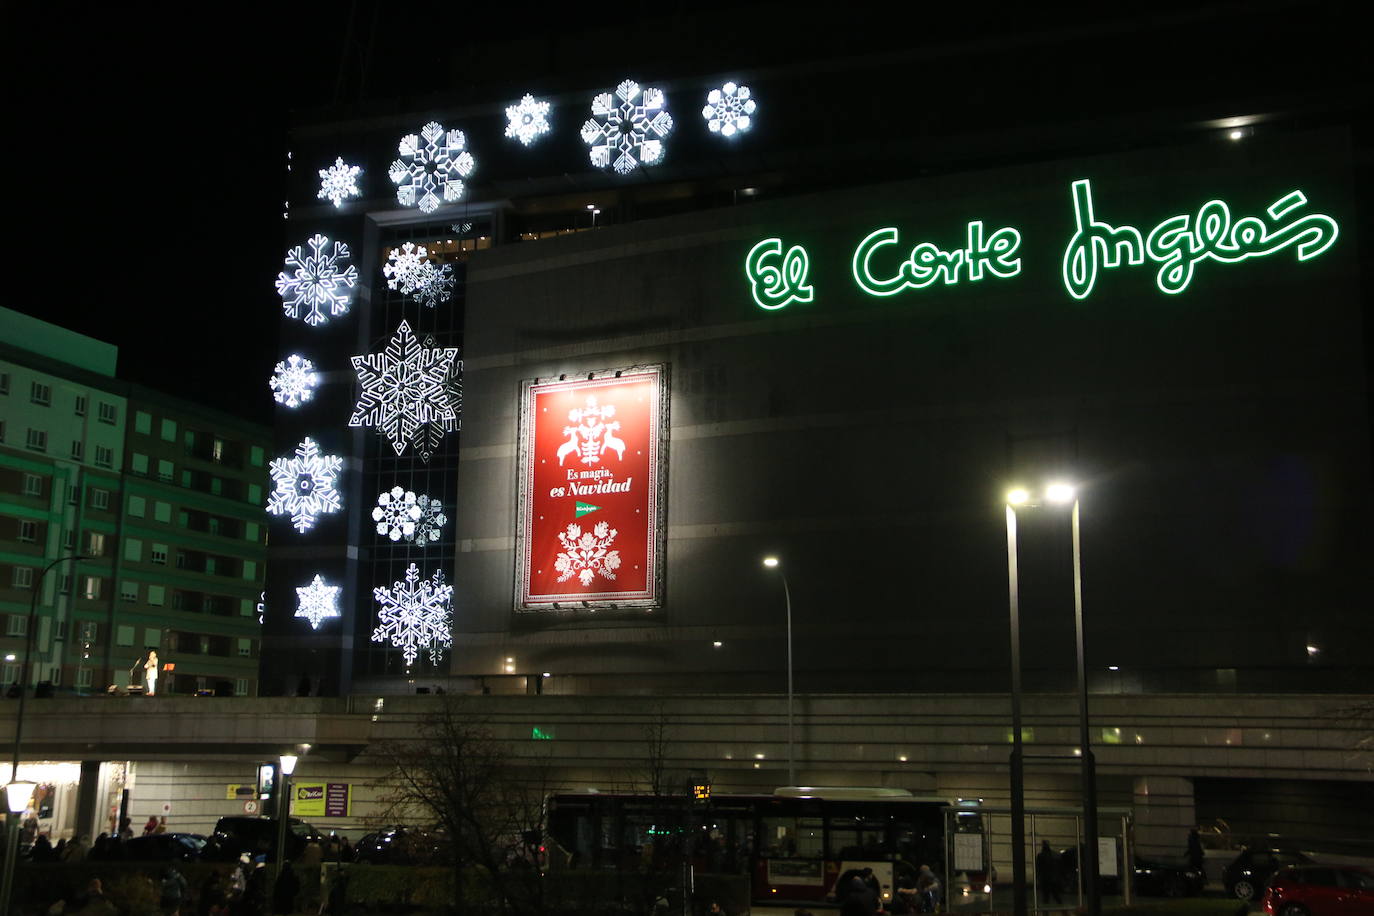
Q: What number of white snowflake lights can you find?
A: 13